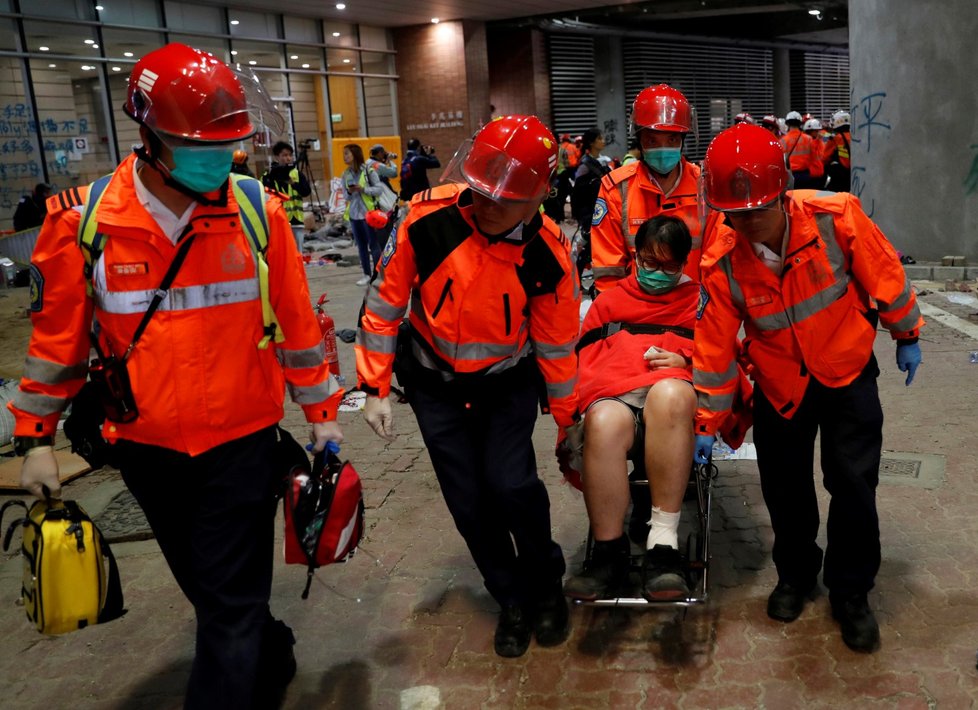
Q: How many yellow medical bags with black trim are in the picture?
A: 1